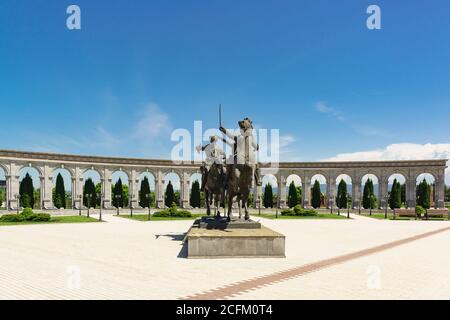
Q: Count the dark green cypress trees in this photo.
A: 14